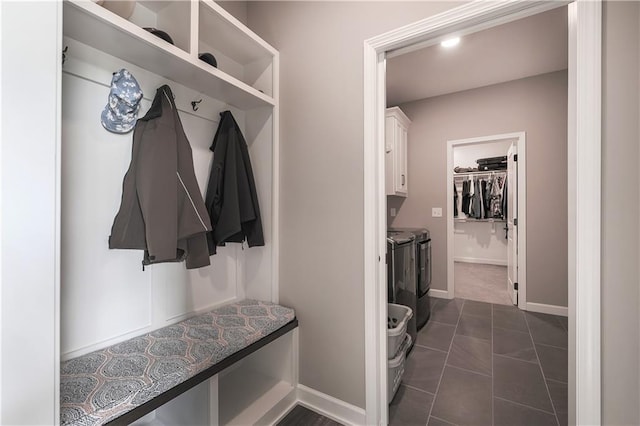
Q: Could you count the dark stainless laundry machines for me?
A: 2